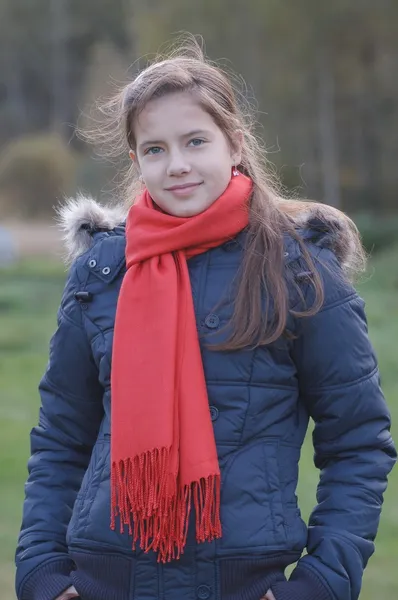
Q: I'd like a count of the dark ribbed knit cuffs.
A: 2